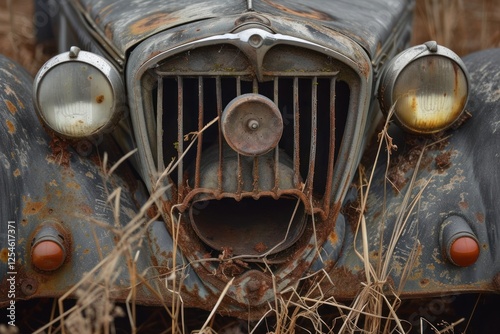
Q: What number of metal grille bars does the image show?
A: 10